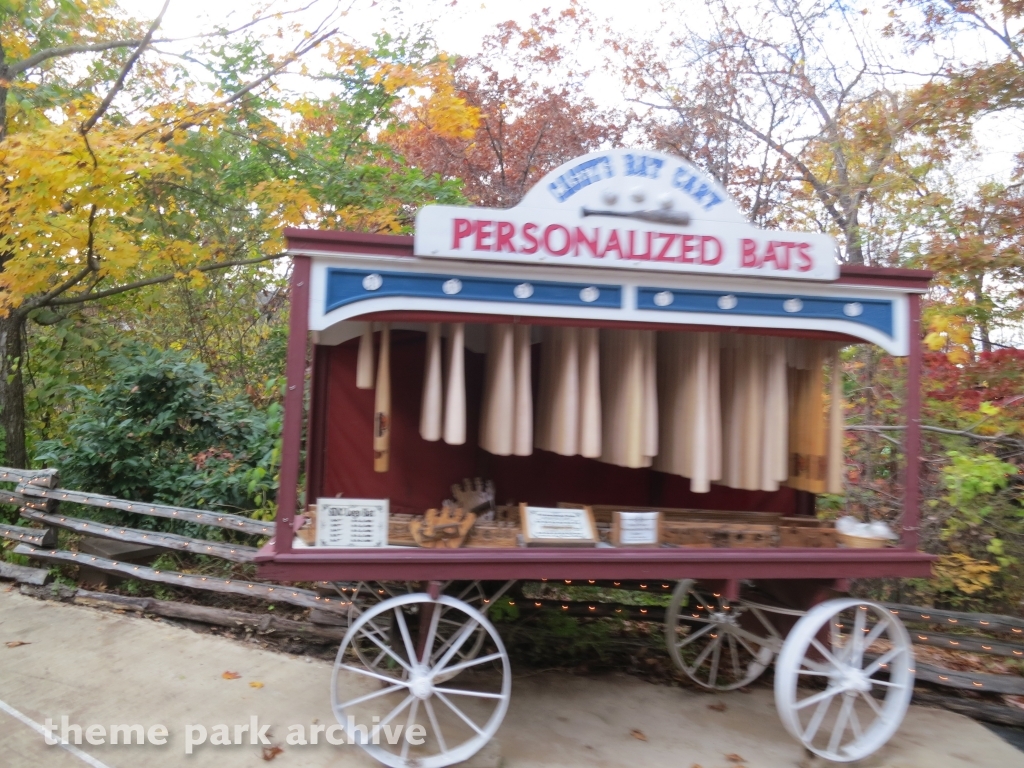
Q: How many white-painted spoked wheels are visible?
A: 4